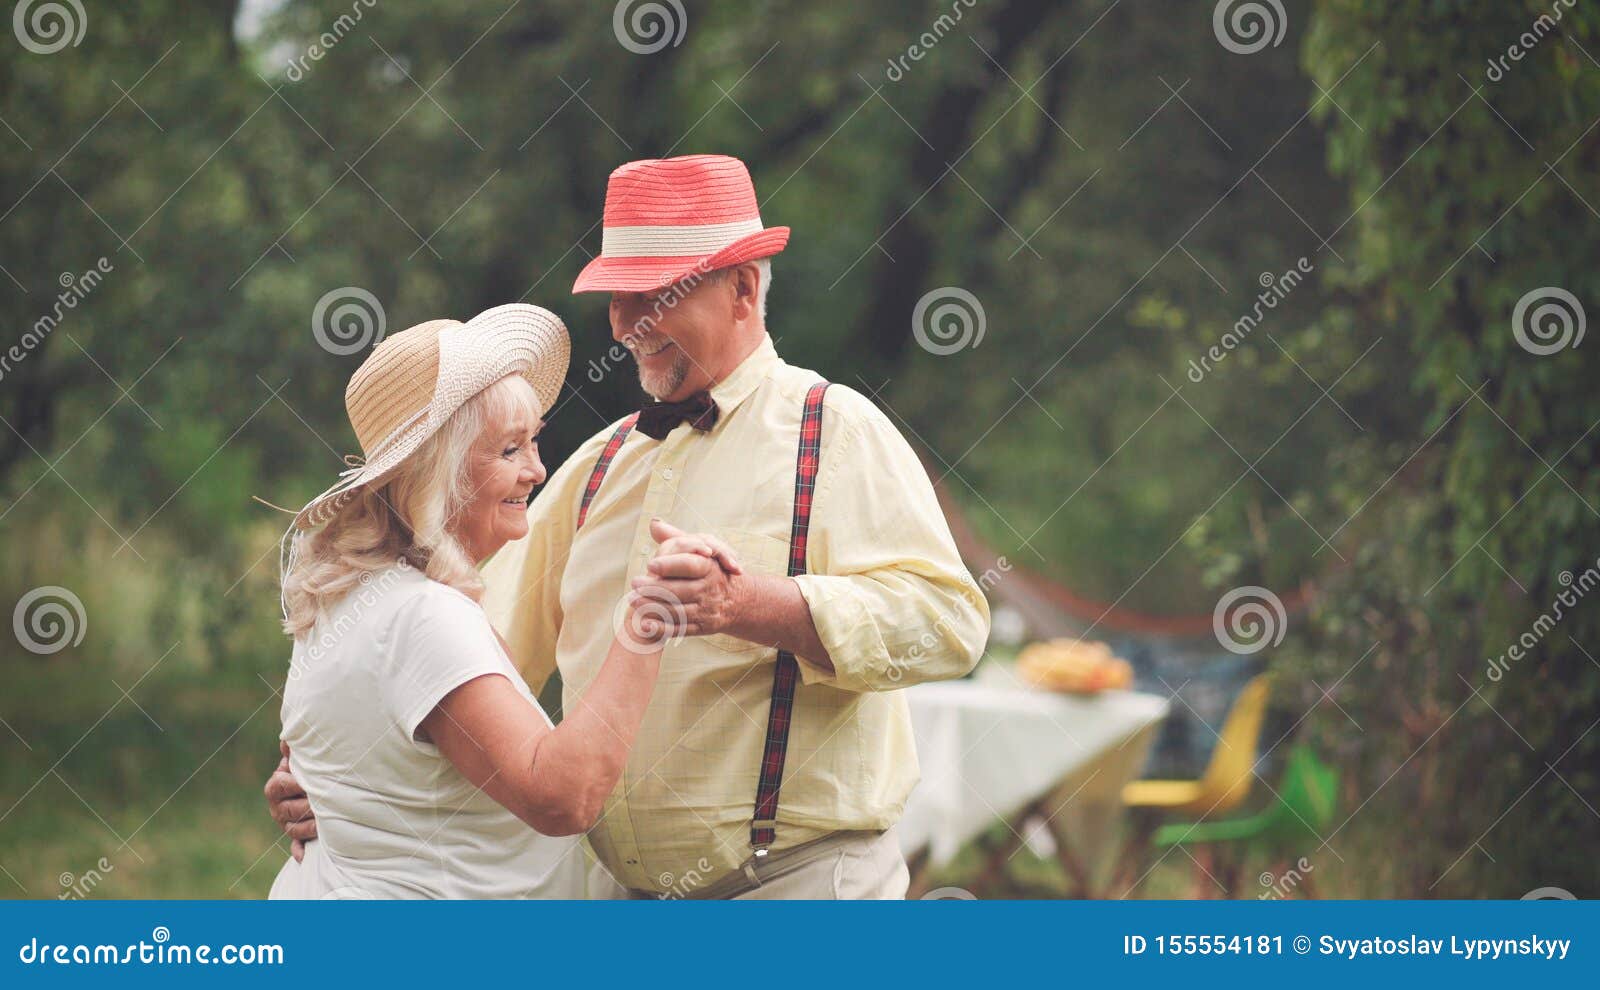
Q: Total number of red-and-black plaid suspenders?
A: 2